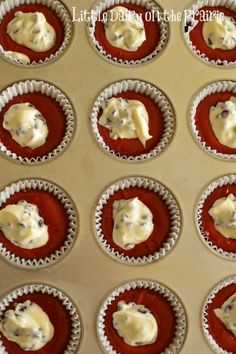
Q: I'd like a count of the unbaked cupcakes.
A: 12